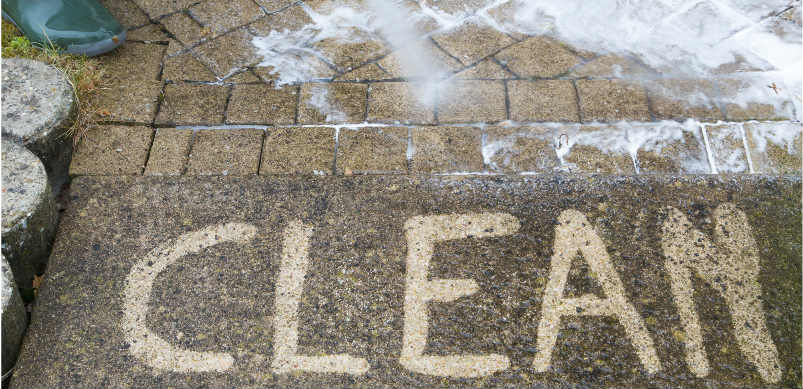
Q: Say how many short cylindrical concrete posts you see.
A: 3